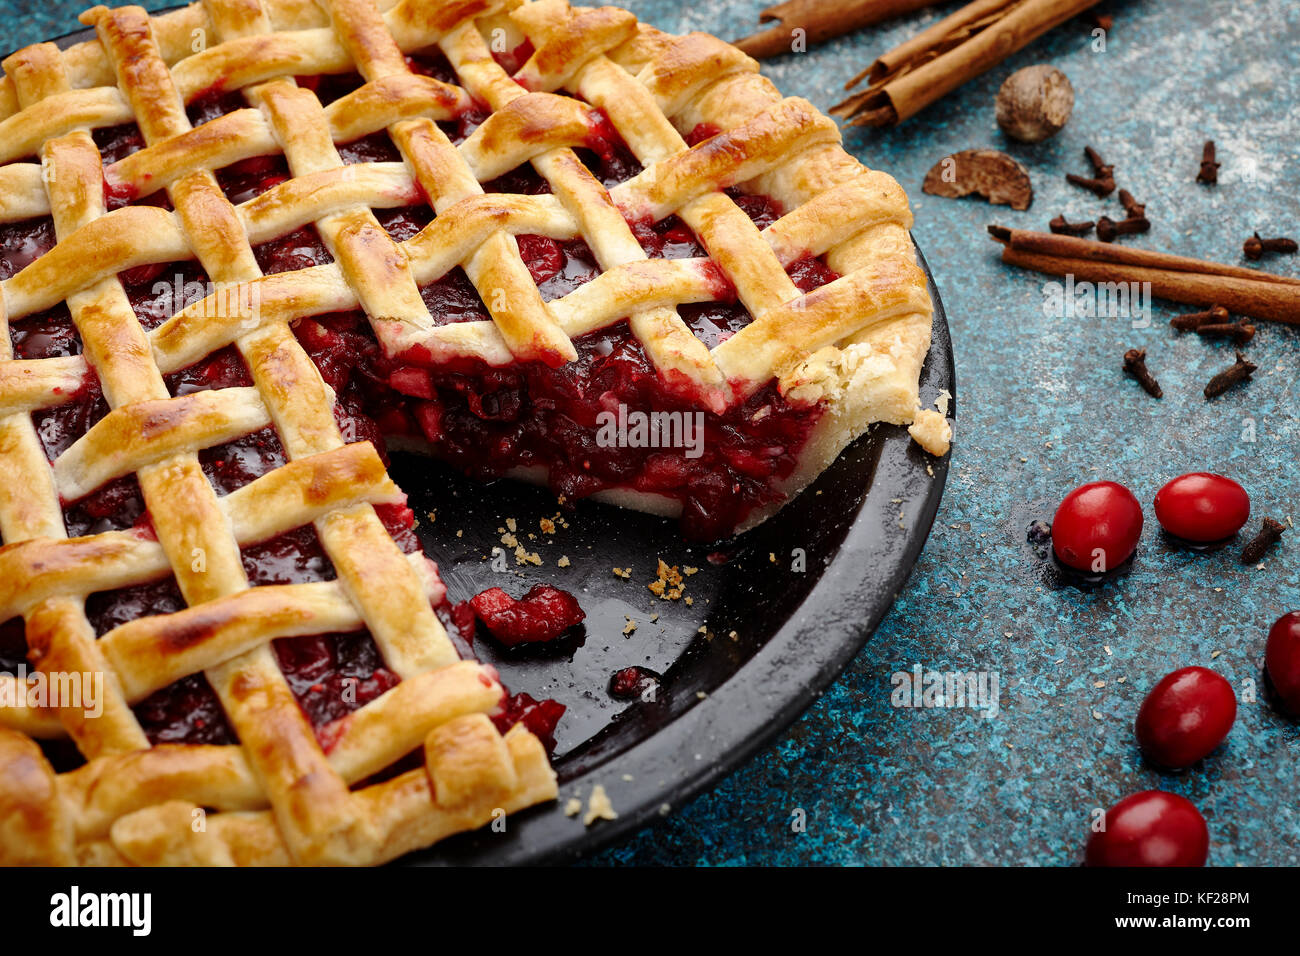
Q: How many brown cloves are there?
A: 12